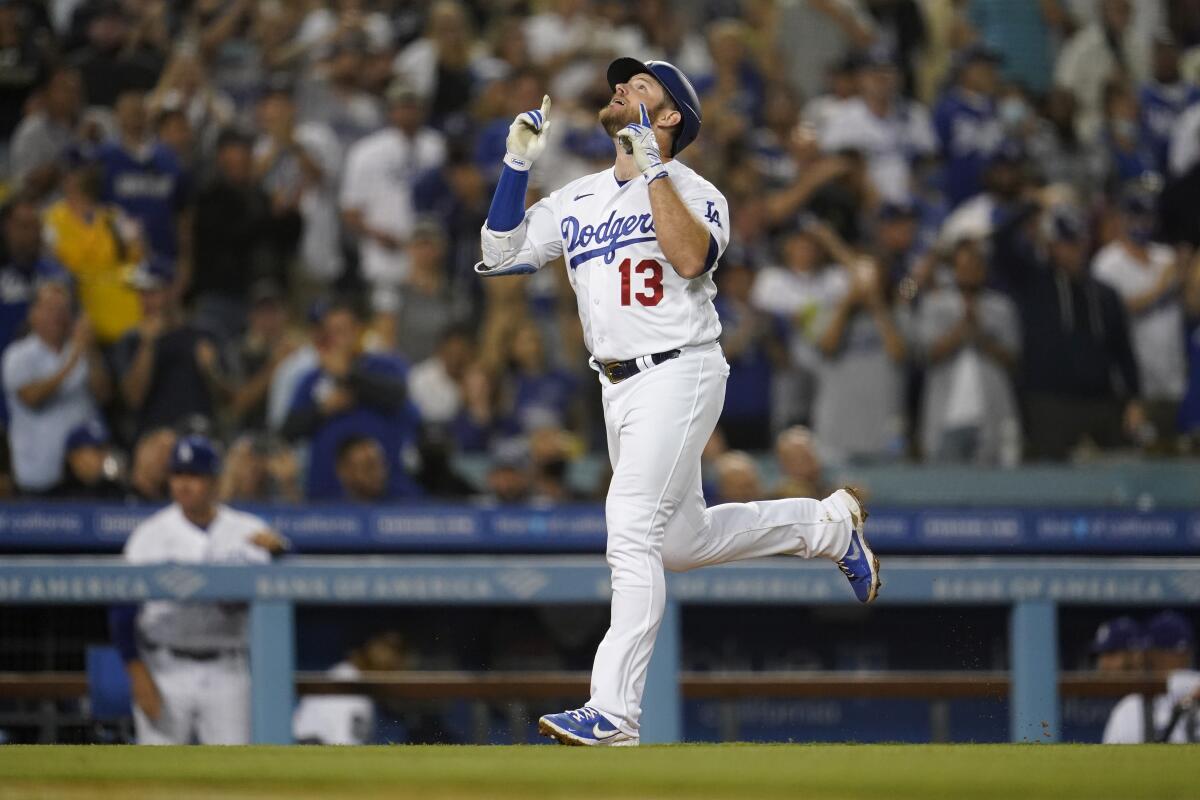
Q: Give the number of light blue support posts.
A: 3